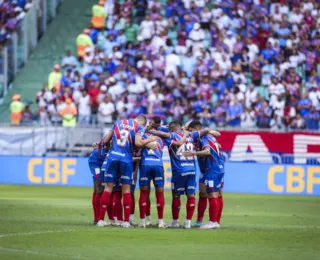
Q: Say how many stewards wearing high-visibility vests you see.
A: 5